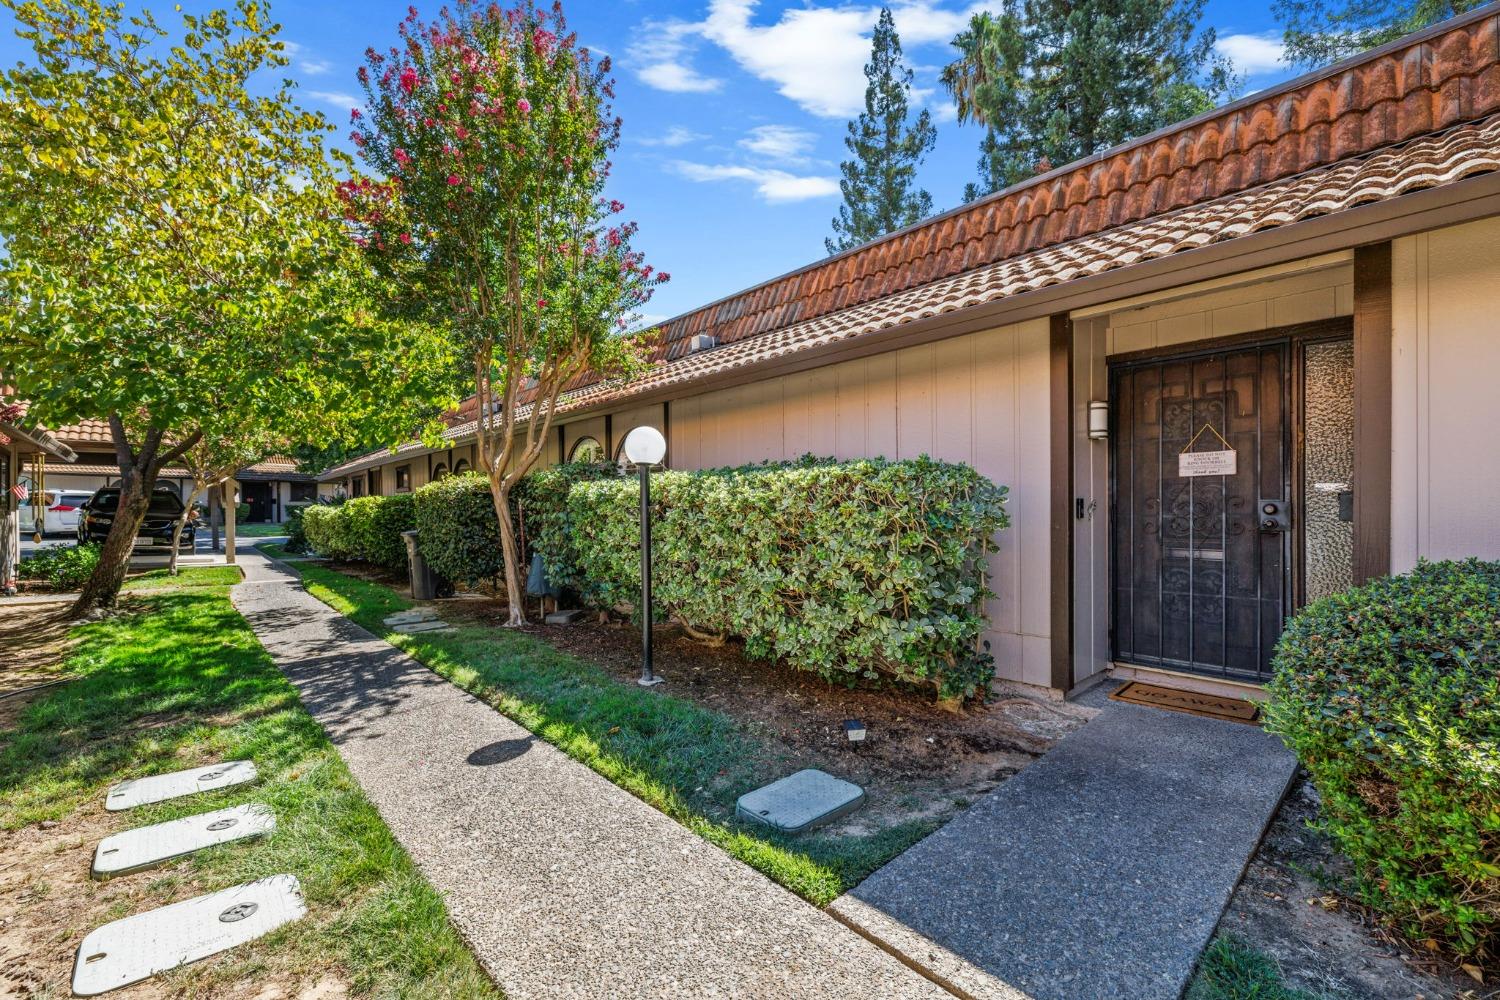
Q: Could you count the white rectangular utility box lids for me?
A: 3